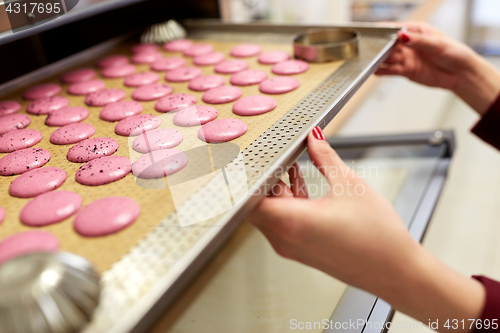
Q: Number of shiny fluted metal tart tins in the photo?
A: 2